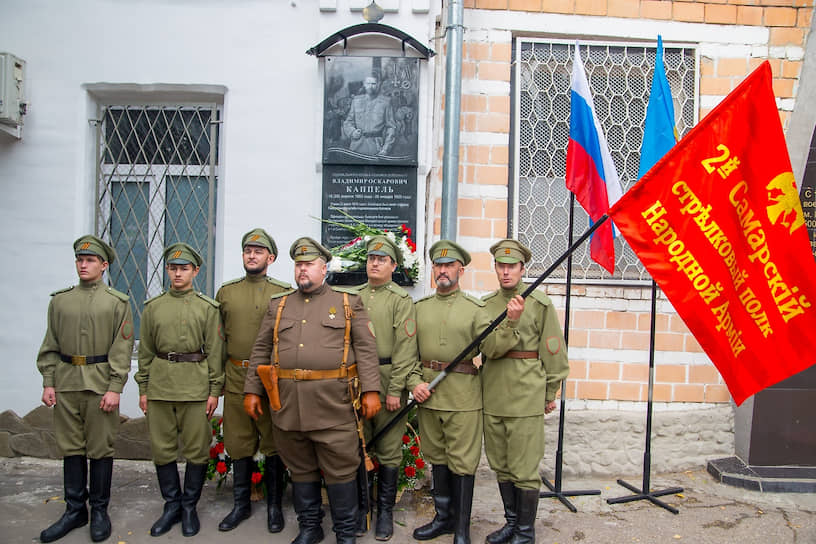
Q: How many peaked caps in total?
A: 7